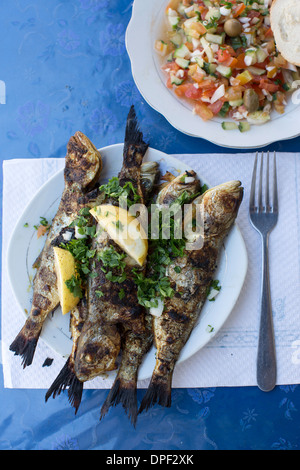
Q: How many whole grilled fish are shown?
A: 5